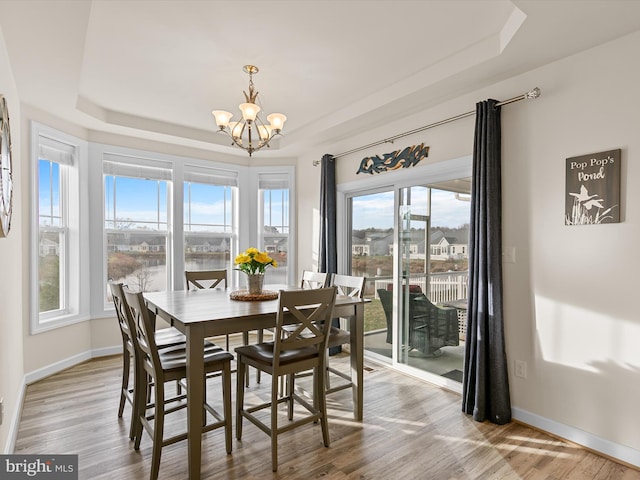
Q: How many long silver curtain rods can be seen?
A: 1